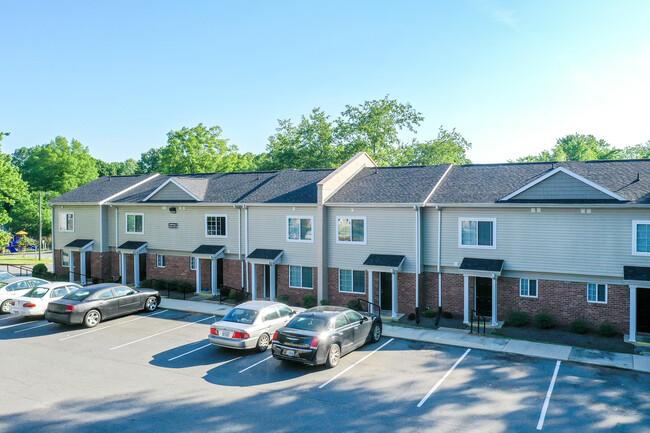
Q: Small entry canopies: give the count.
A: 7